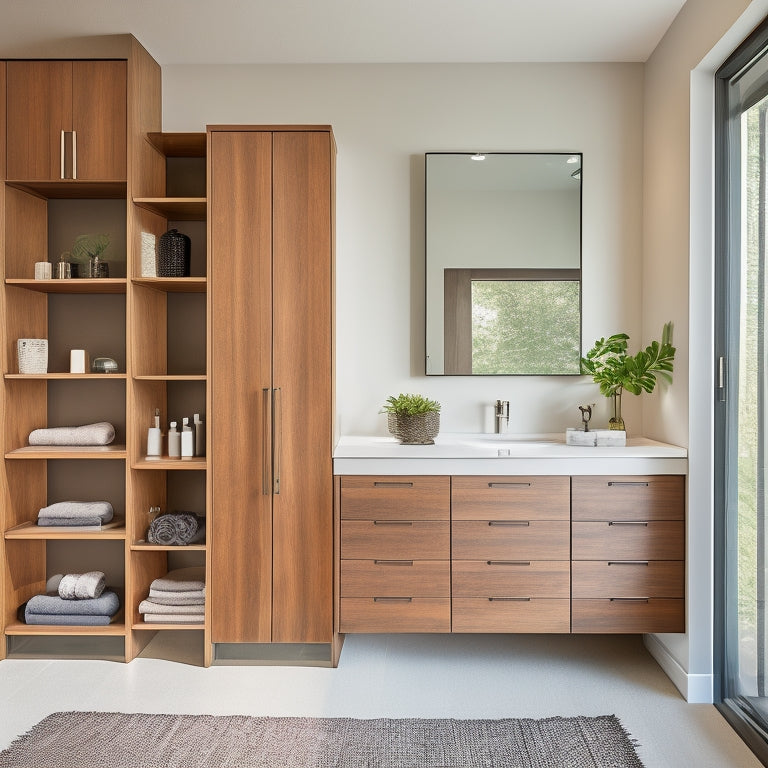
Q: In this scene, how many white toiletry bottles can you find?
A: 4